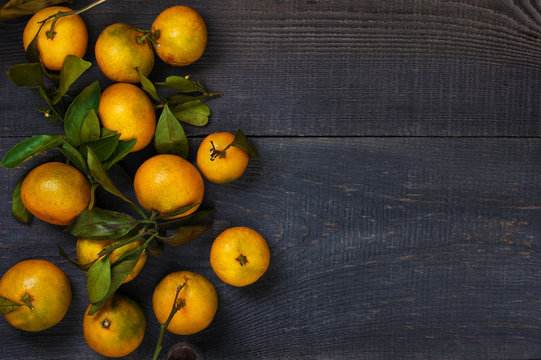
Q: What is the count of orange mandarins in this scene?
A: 12